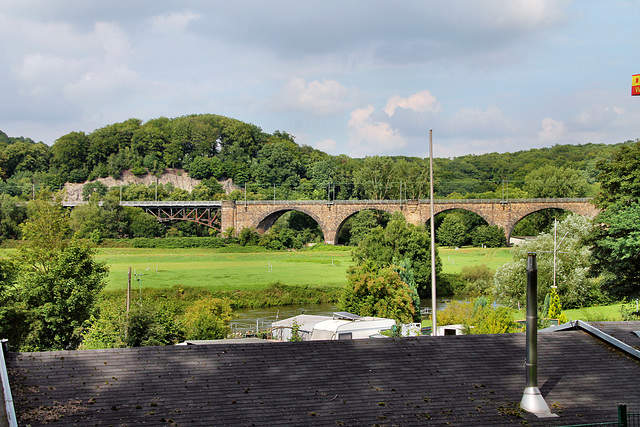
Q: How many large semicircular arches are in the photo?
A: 4